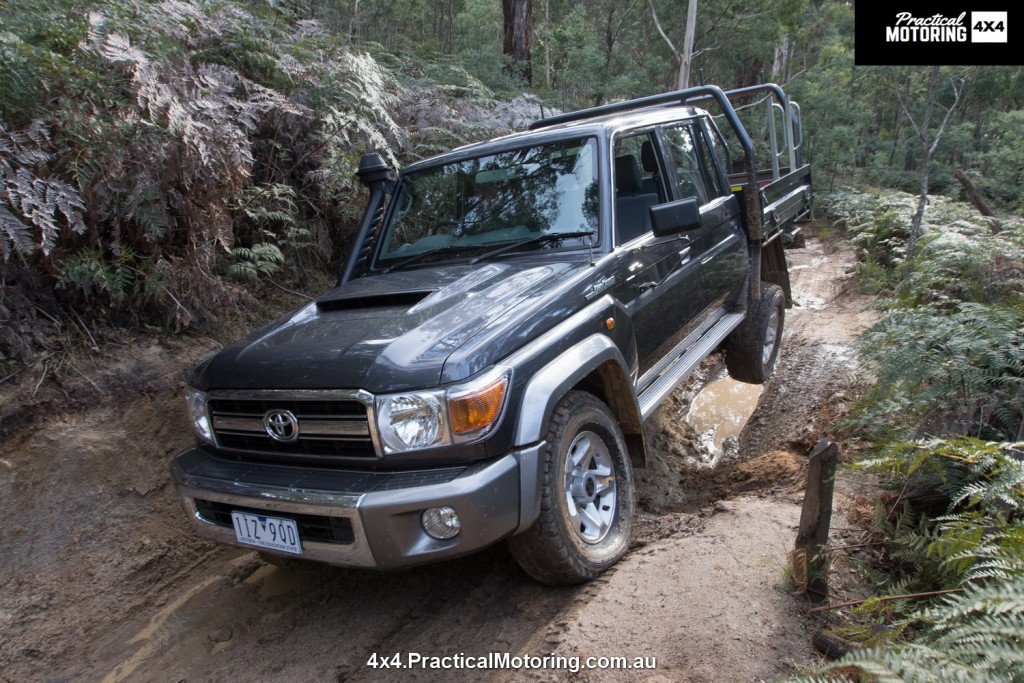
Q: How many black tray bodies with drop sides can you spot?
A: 1